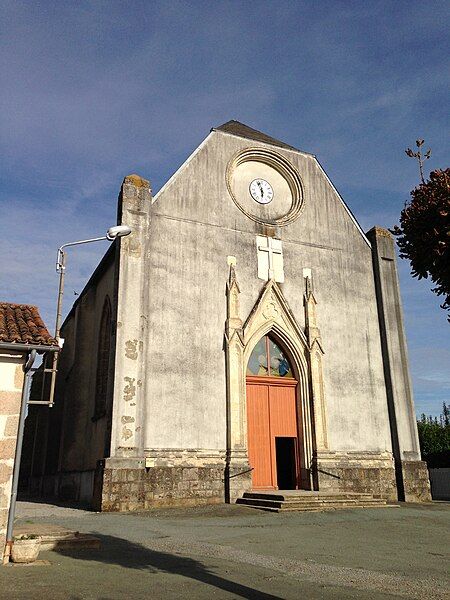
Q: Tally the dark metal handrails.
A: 2